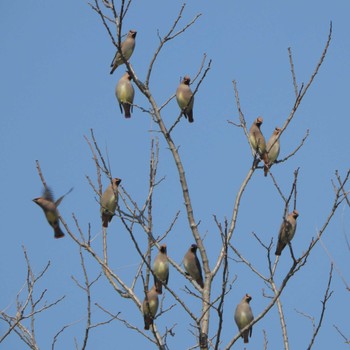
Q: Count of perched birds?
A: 11